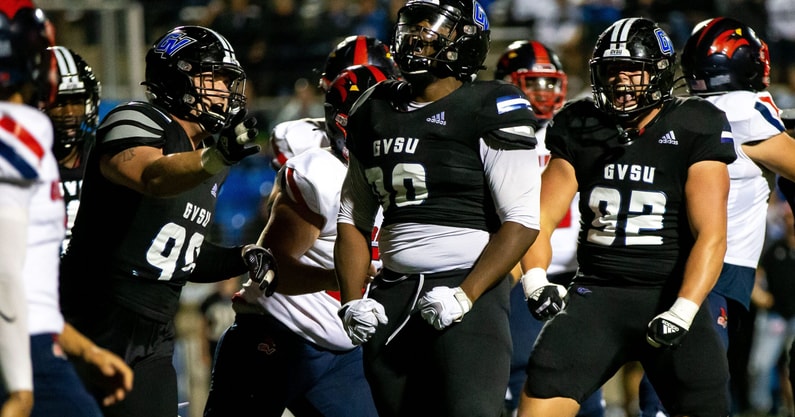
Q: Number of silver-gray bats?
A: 0